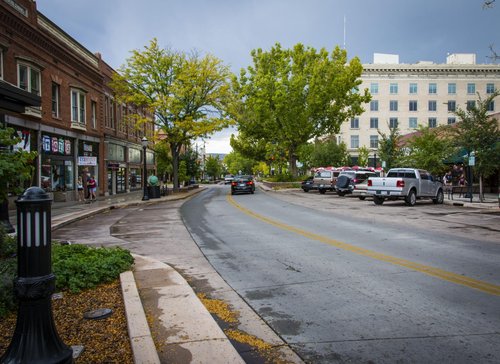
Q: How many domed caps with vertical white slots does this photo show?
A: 1